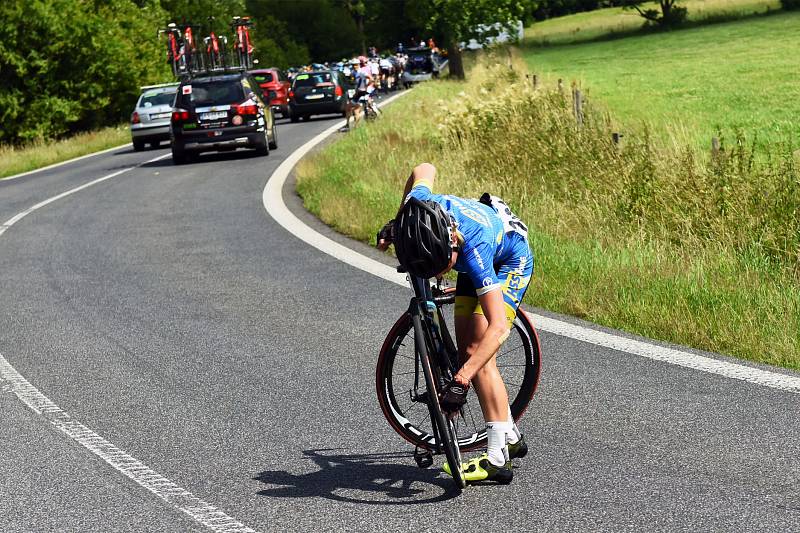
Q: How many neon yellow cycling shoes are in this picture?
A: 2